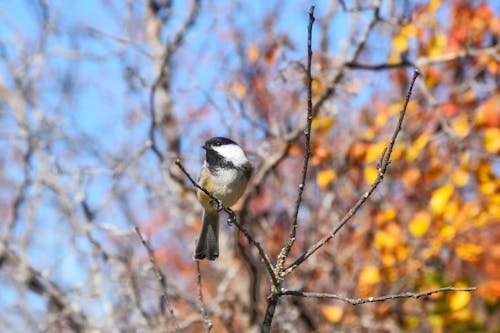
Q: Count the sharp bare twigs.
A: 4